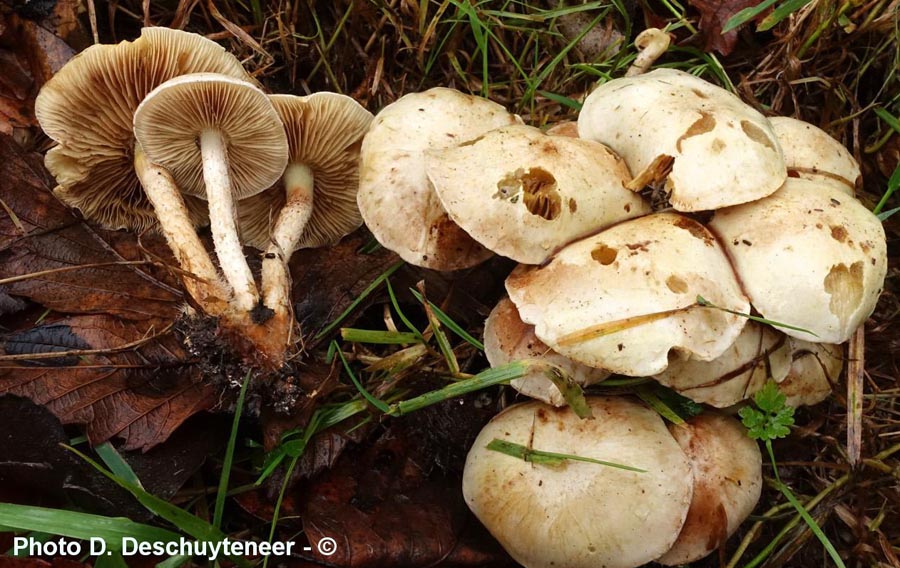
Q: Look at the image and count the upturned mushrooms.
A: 3